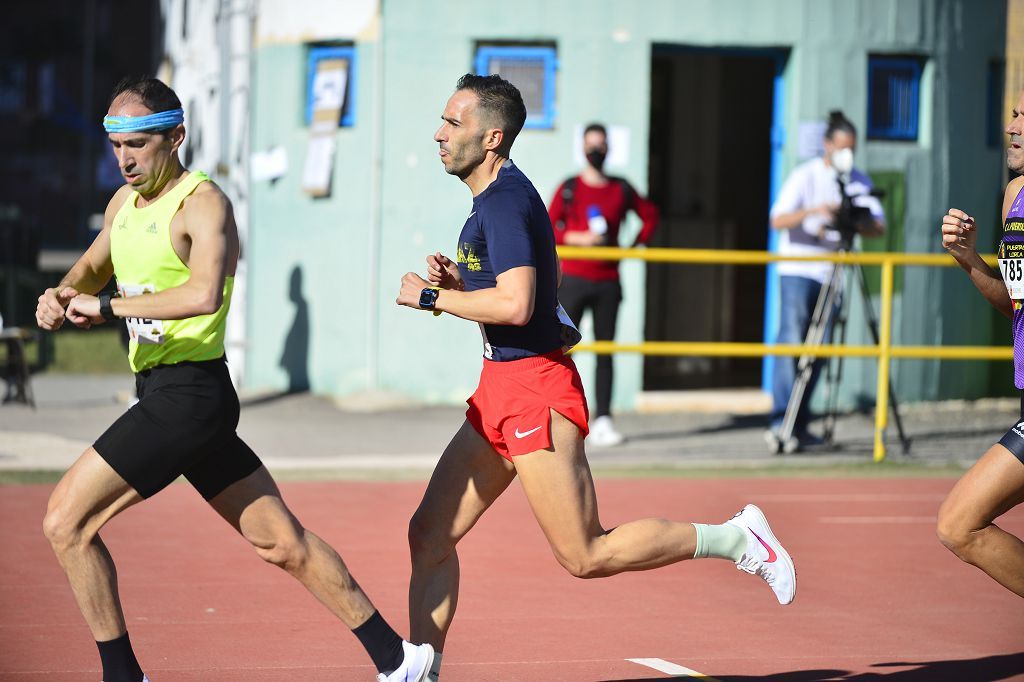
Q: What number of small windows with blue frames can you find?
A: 3